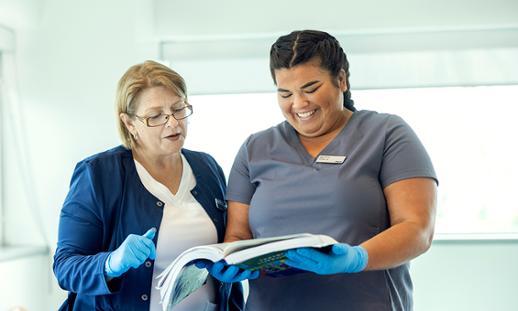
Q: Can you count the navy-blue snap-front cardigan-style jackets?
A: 1